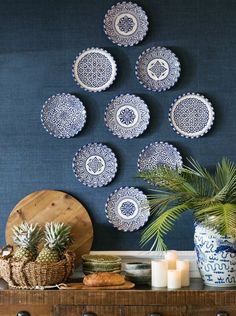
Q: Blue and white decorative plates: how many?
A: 9